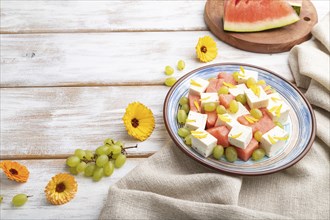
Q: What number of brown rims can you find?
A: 1